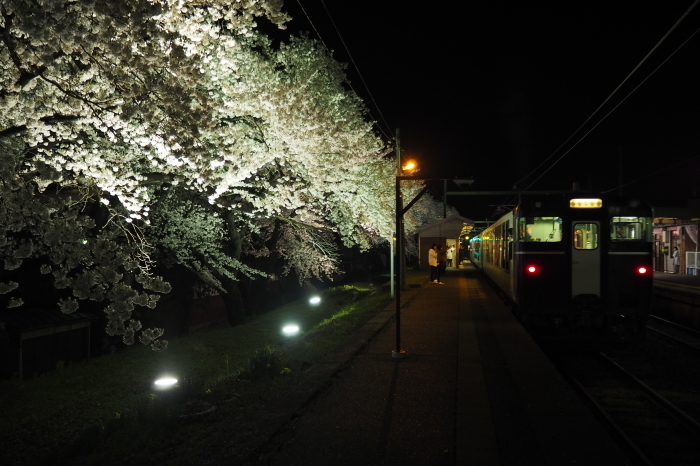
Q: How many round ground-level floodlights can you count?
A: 3